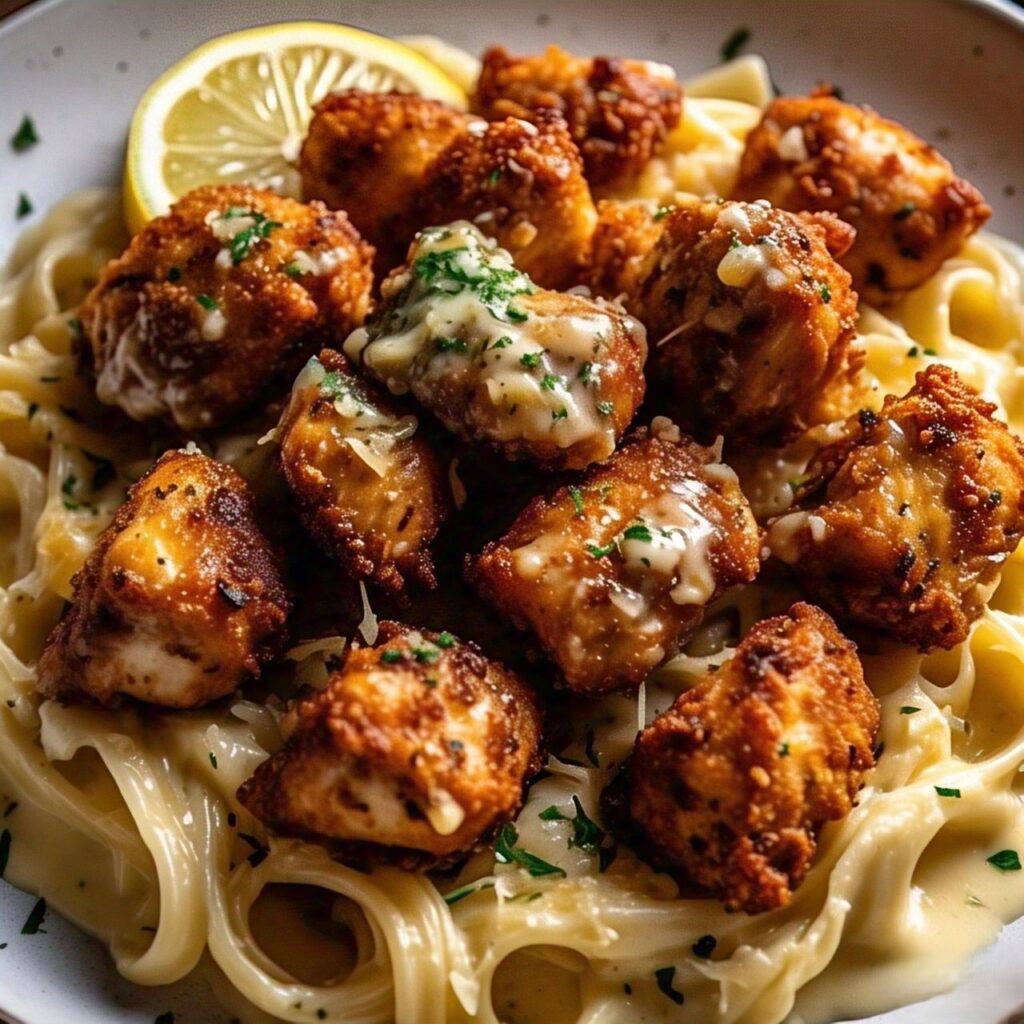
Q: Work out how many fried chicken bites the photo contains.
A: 13